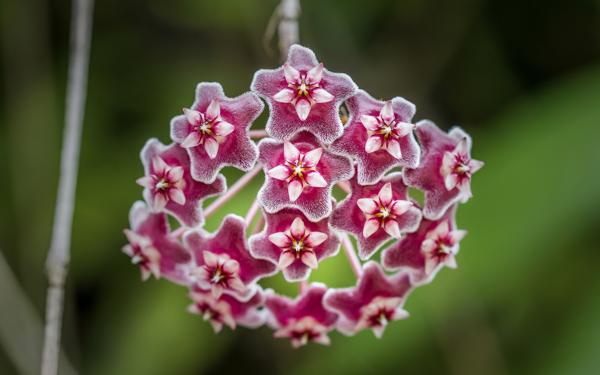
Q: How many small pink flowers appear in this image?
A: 14